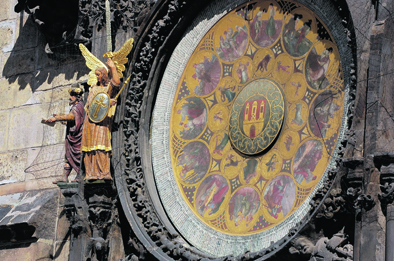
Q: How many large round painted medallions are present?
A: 12